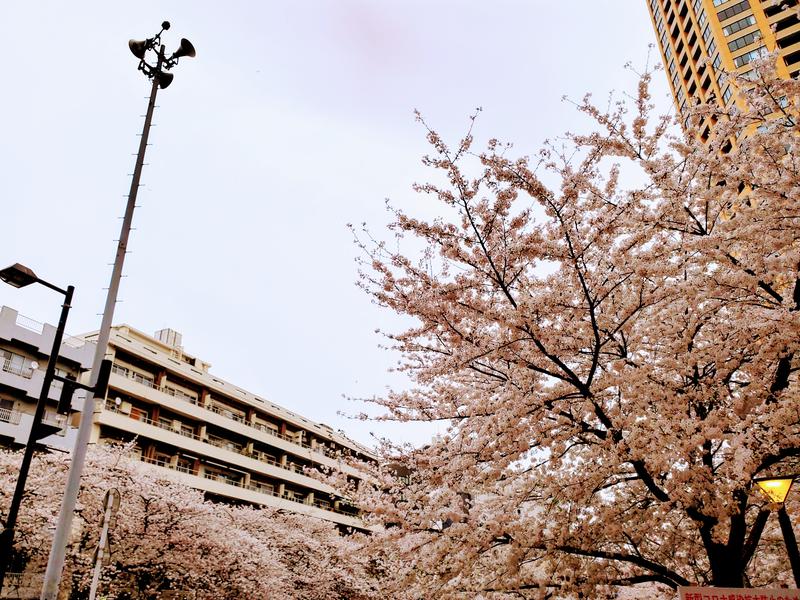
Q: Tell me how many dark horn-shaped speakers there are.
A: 3